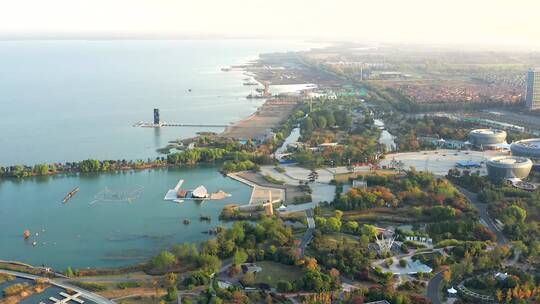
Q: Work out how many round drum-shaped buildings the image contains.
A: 3